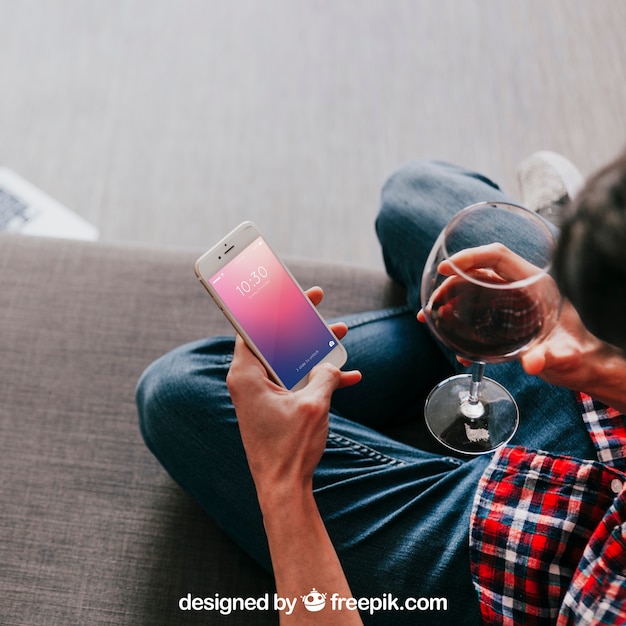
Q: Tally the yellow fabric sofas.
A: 0